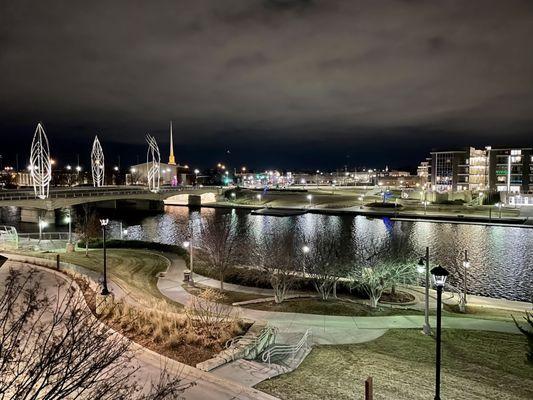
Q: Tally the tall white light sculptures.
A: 3